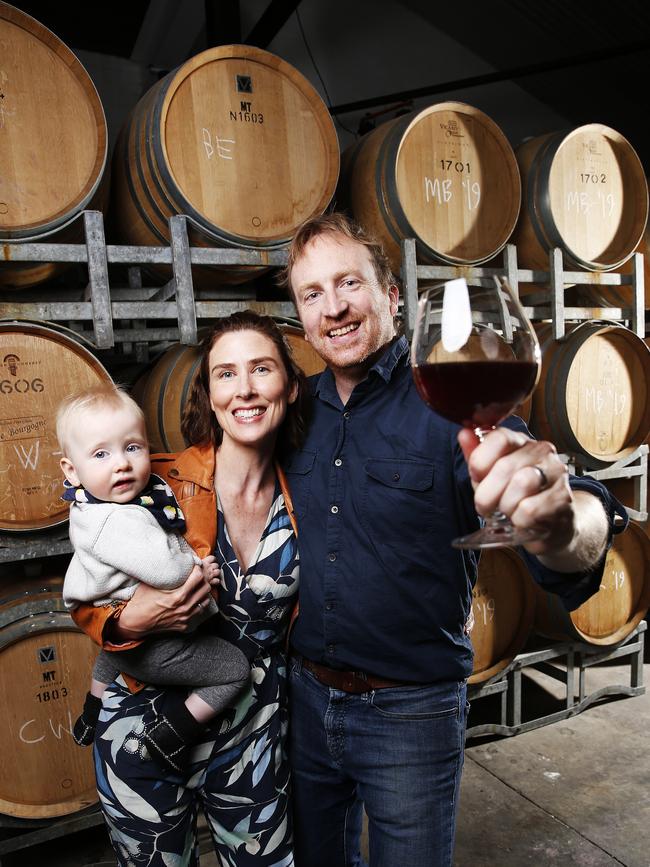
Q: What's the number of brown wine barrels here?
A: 11